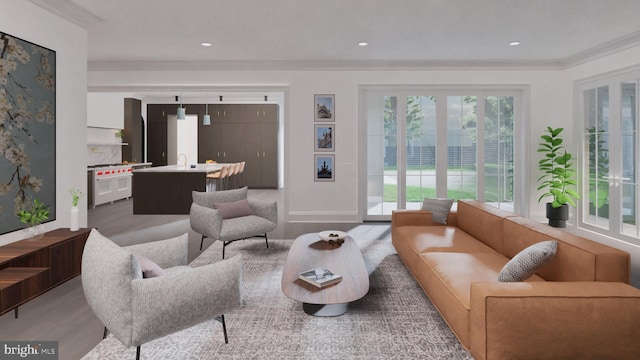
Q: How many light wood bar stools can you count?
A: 4